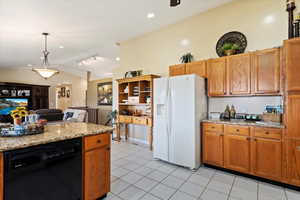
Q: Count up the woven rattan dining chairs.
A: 0